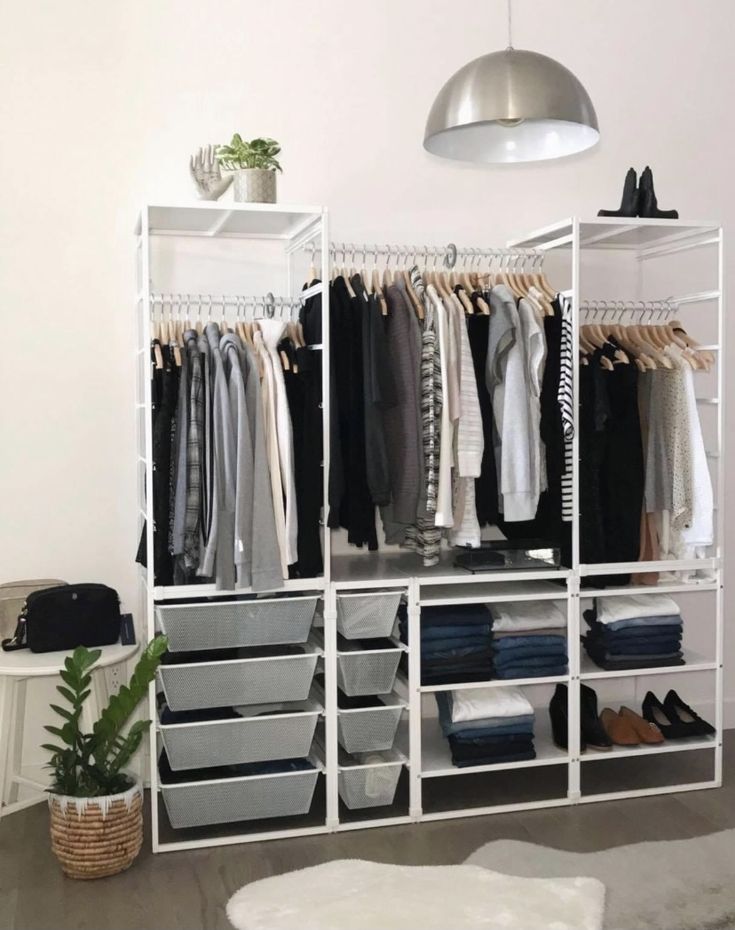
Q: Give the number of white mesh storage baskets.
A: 8